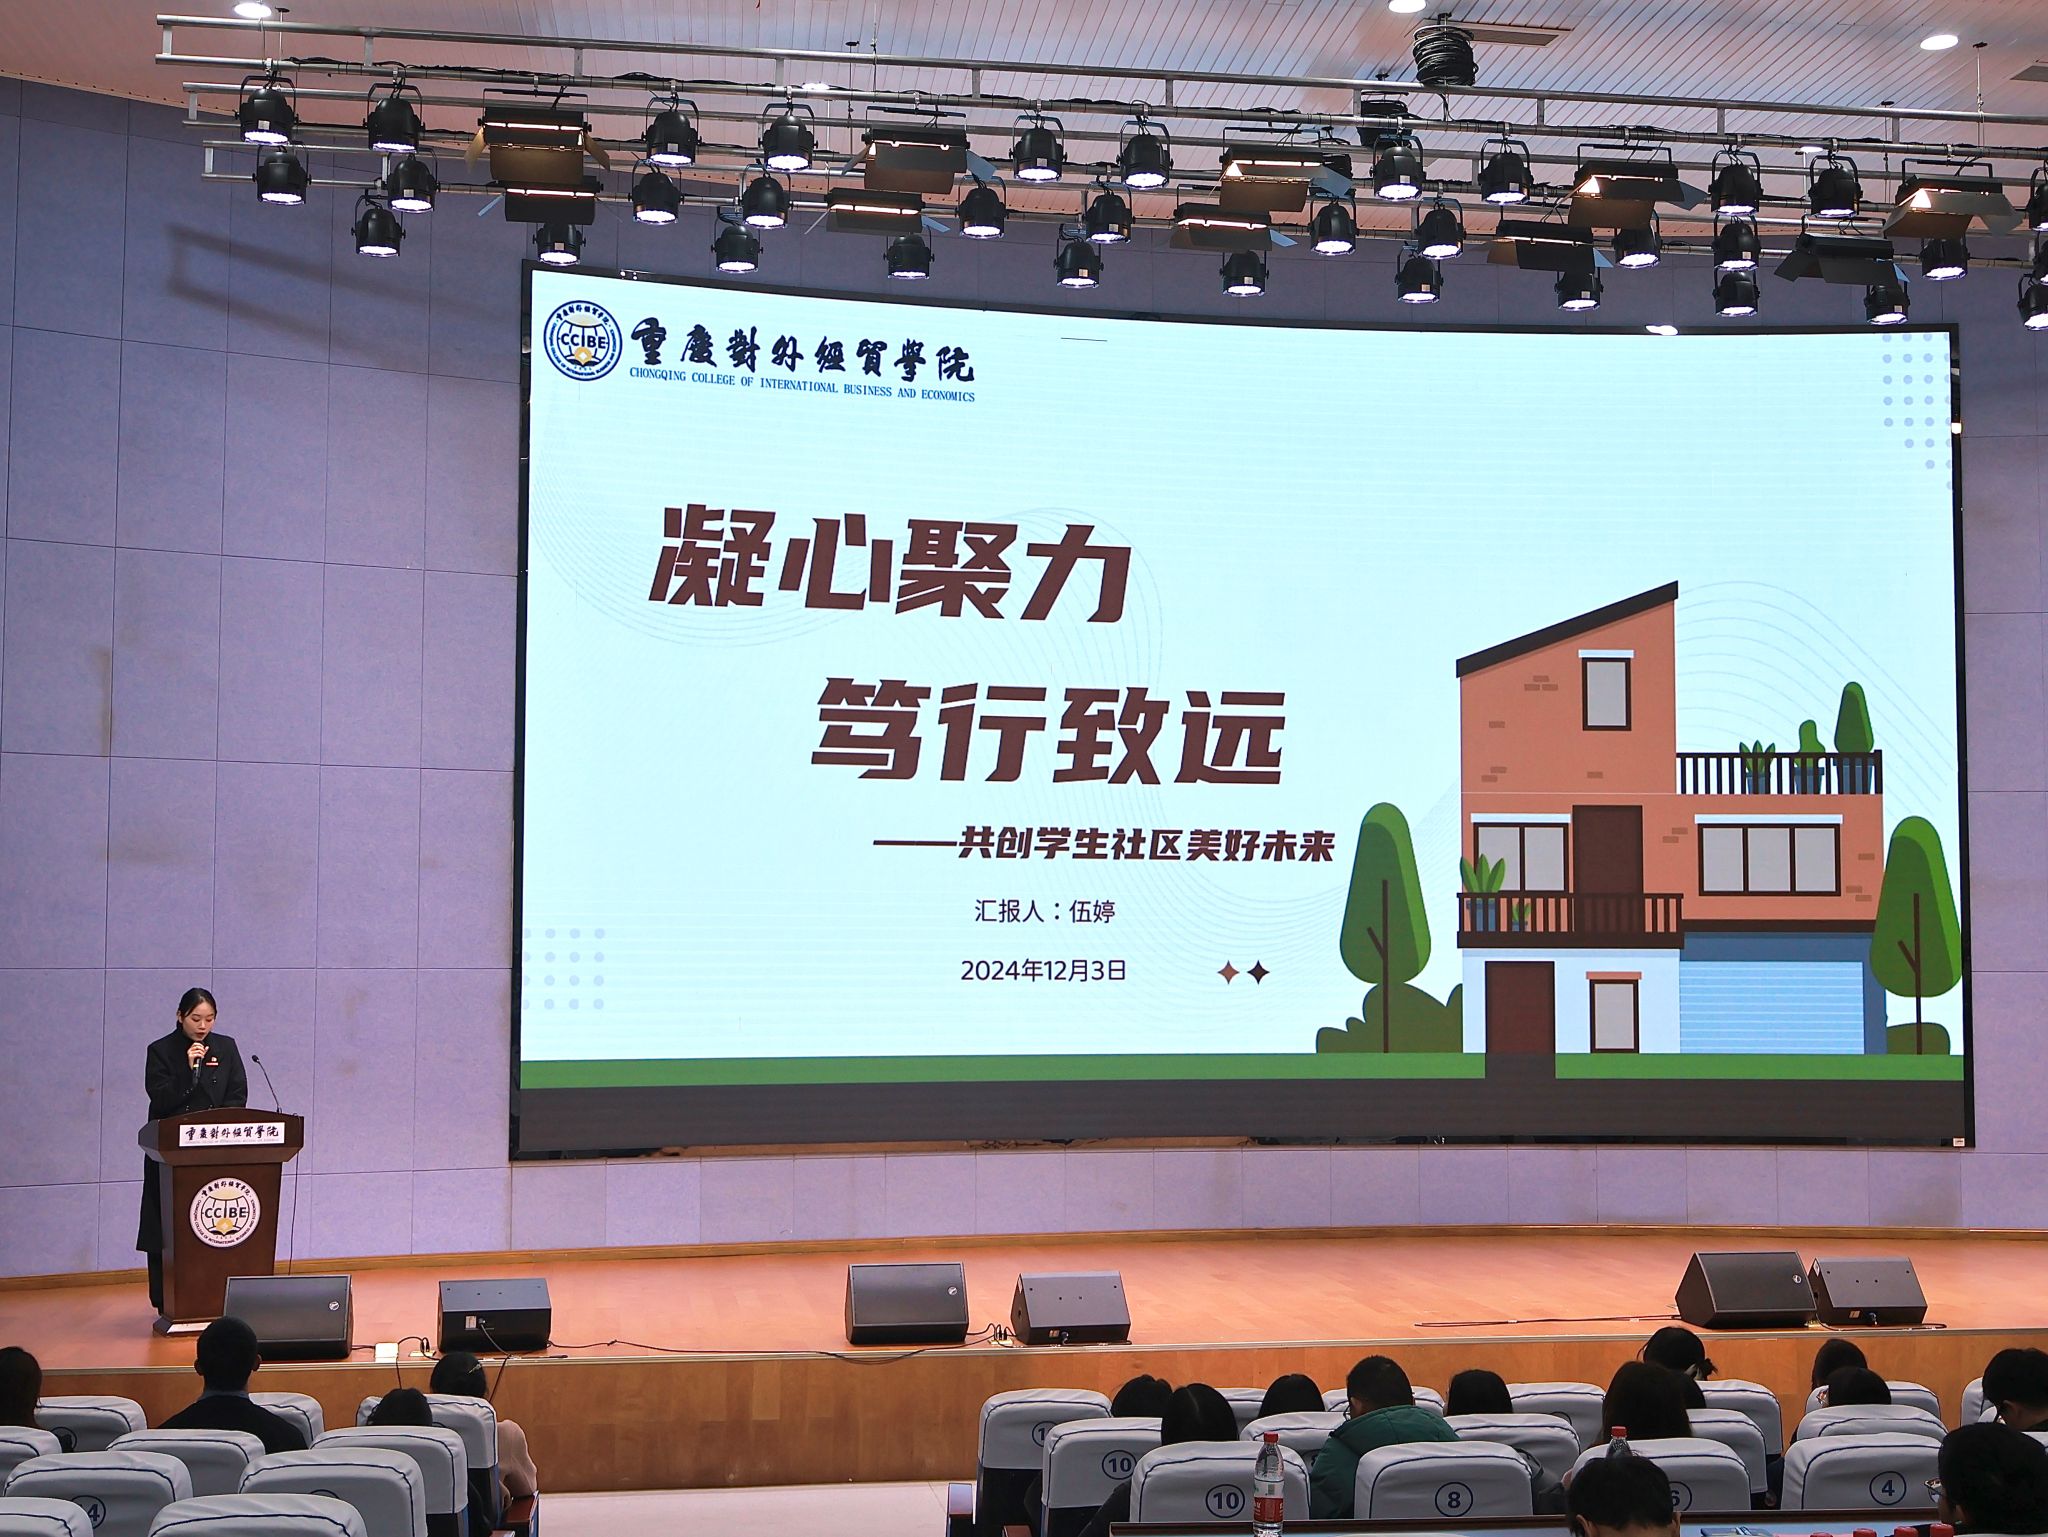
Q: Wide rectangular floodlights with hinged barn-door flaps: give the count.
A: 10